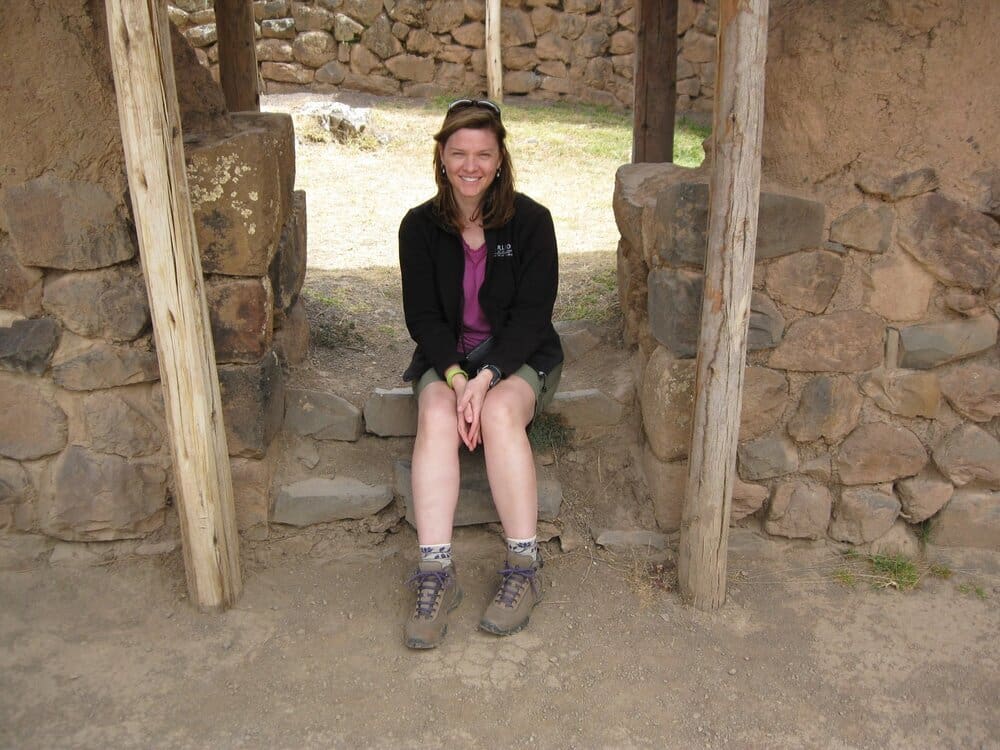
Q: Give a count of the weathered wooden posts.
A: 5